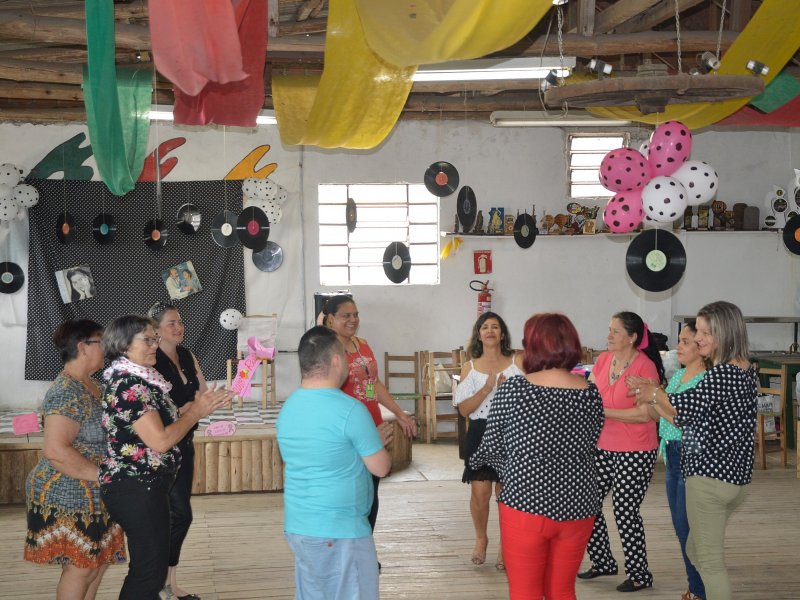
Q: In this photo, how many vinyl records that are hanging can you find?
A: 15